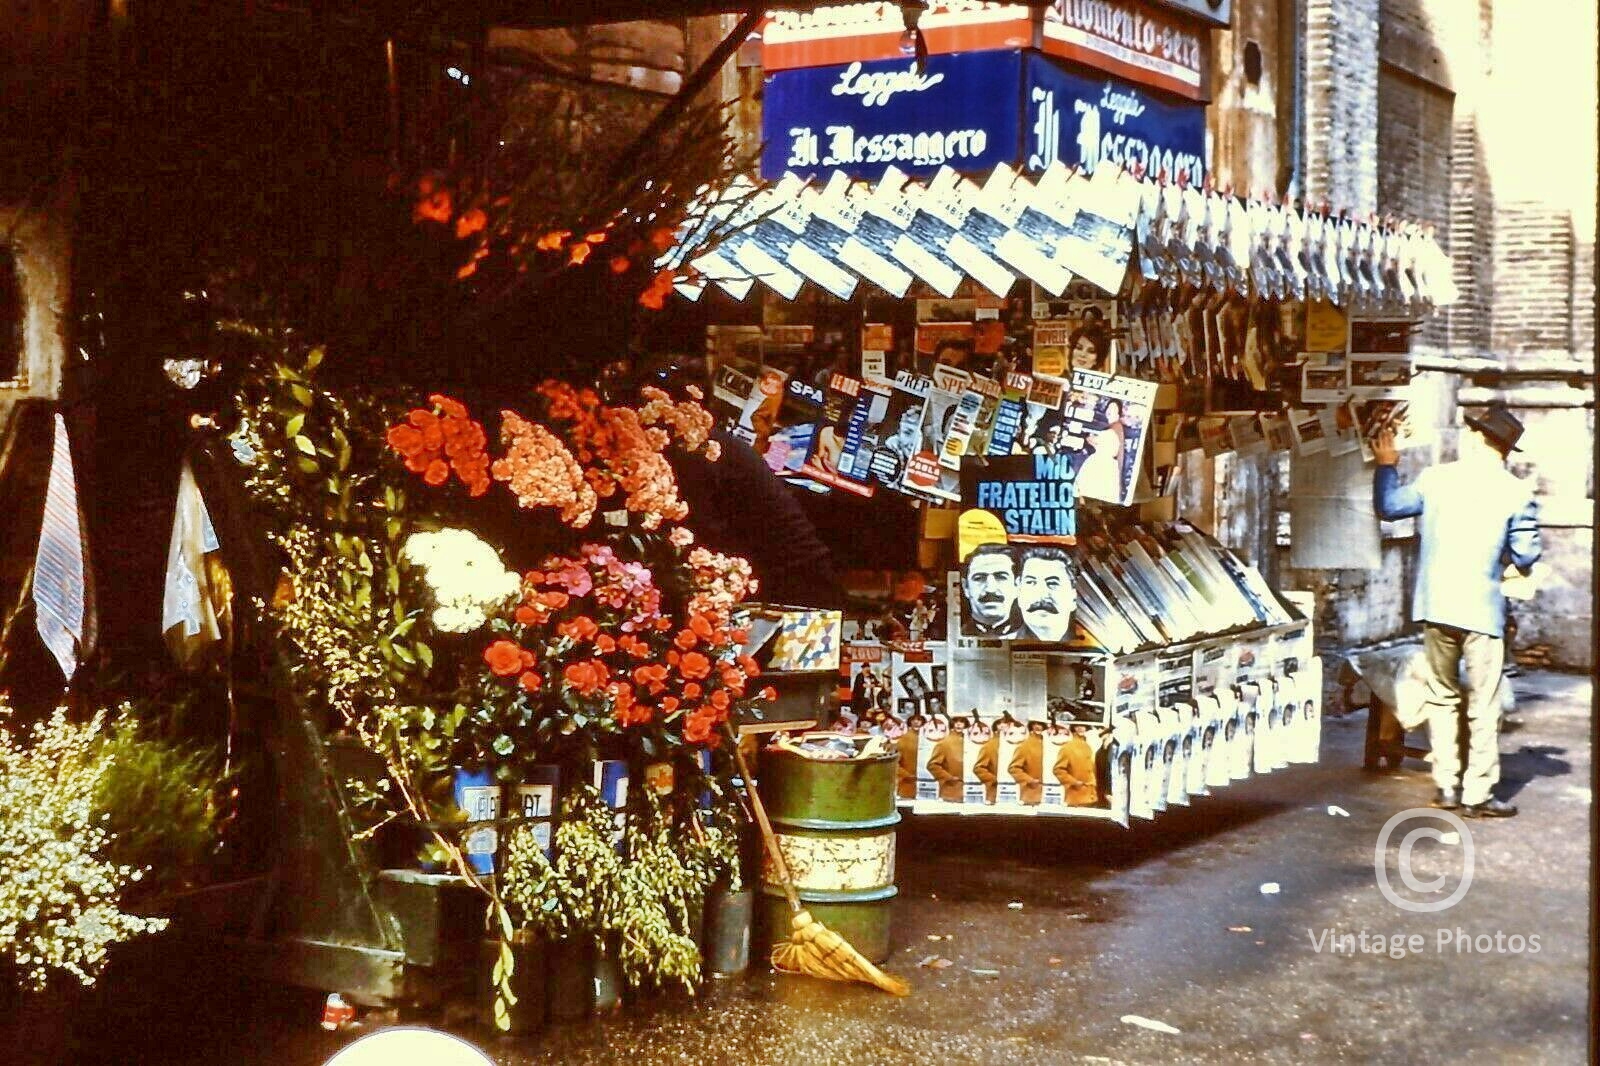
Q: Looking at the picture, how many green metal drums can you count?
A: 1